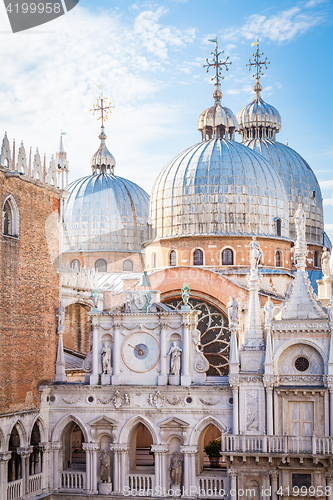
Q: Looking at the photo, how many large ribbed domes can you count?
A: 3